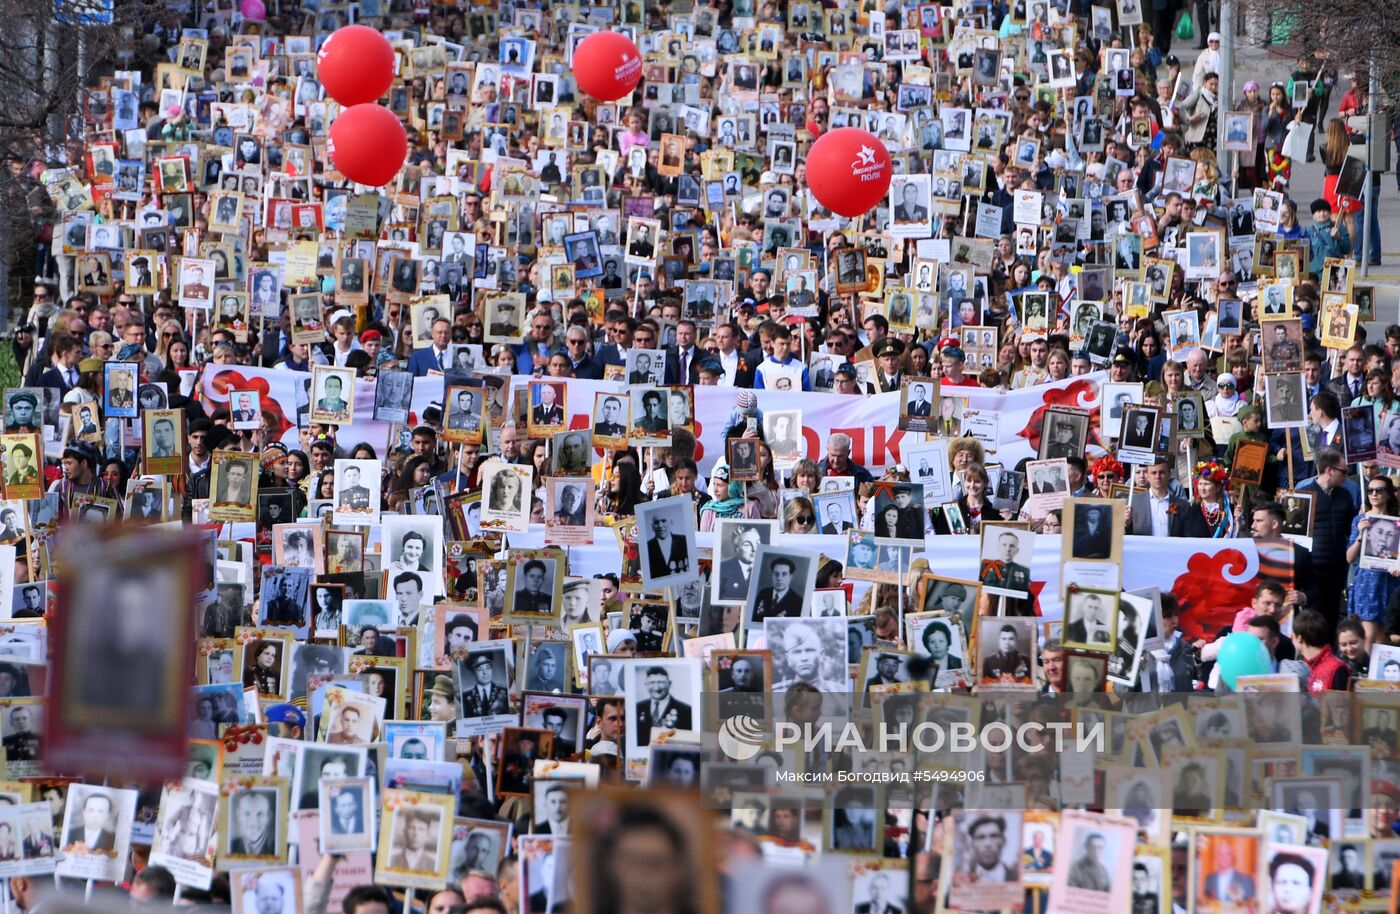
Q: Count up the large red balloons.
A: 4